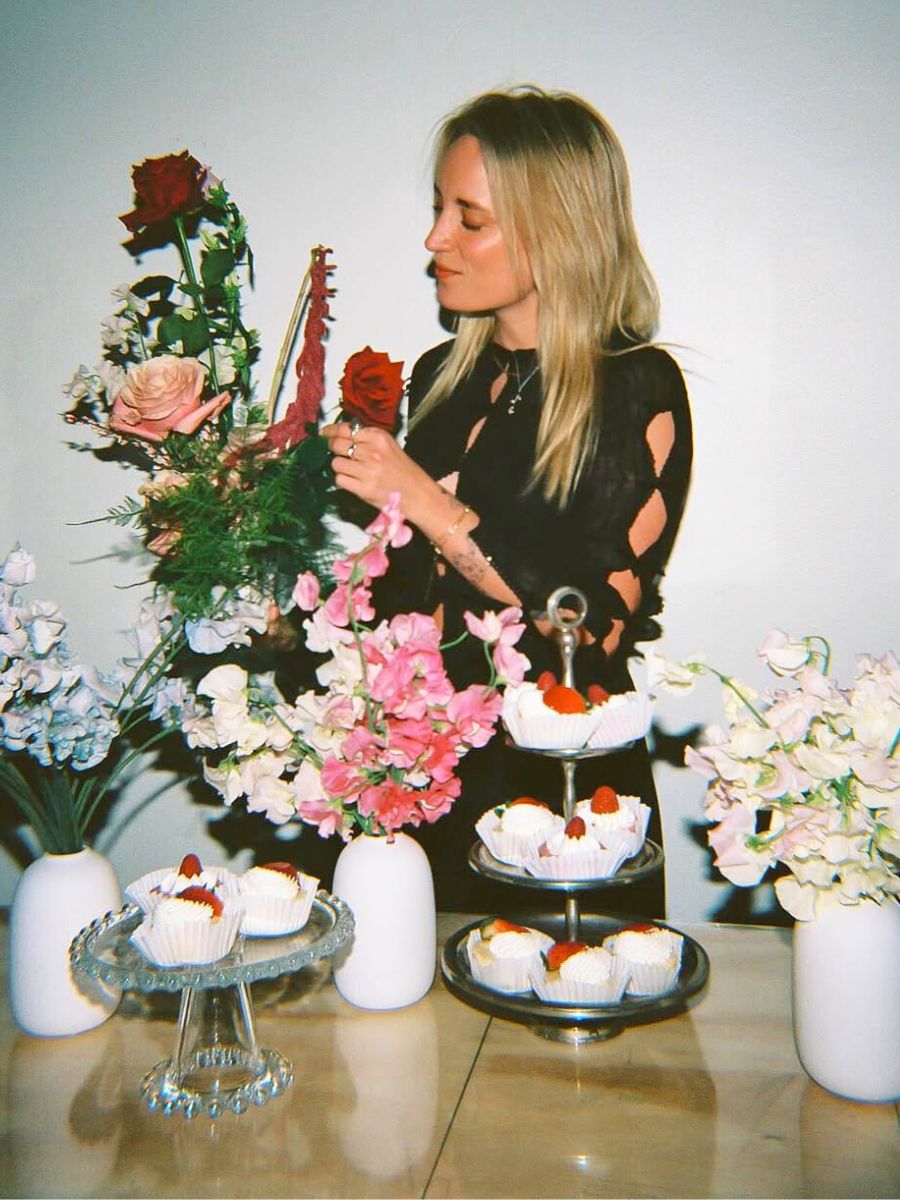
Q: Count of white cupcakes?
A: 12